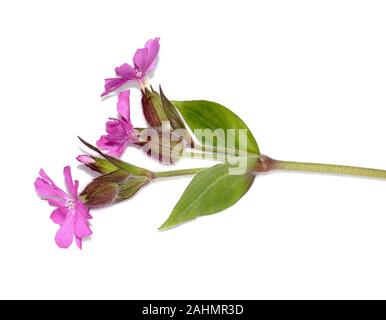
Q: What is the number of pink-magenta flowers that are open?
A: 3